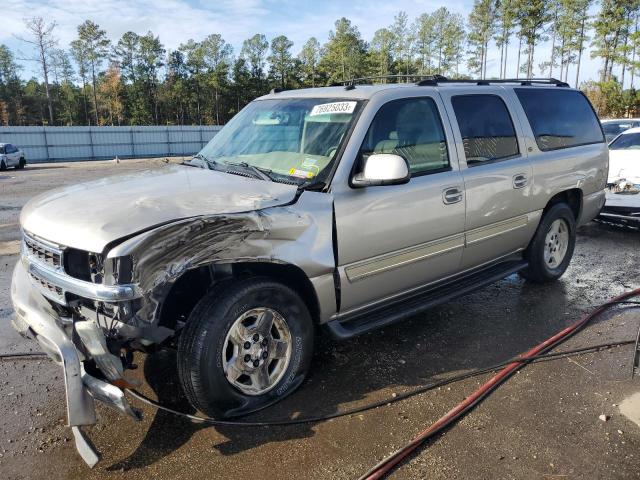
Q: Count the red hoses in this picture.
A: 1